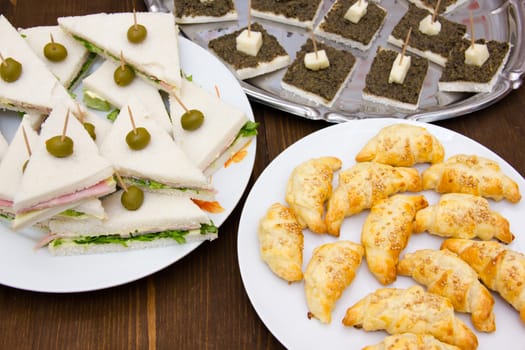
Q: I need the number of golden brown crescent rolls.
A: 12